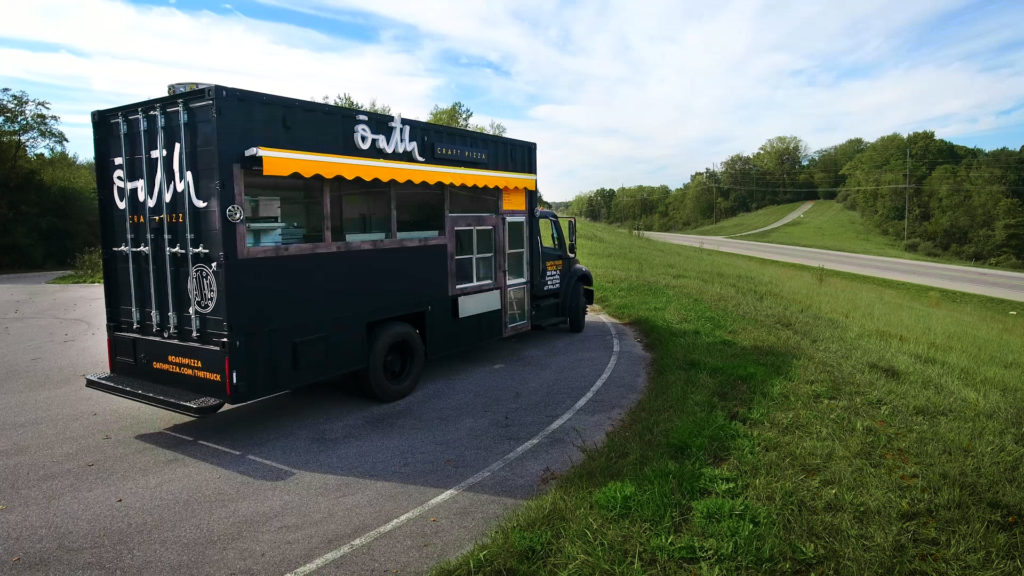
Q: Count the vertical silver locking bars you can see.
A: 4